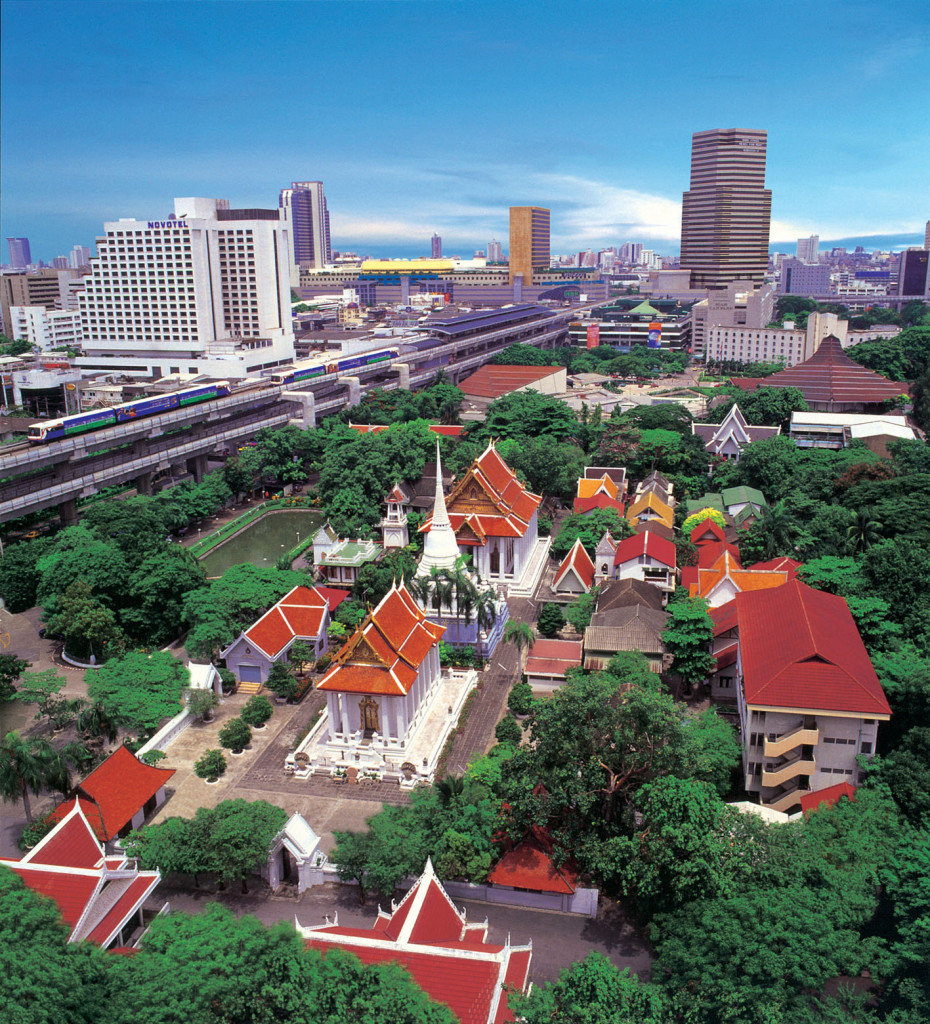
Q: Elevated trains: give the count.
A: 2